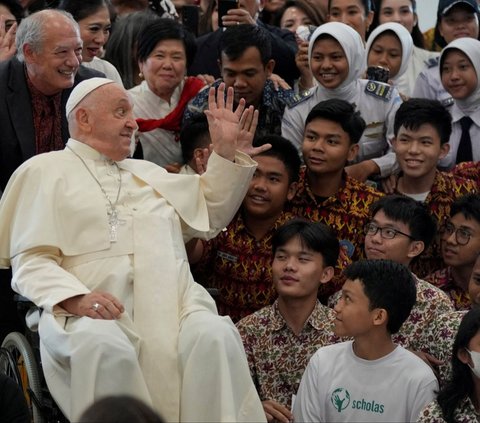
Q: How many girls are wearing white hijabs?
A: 3